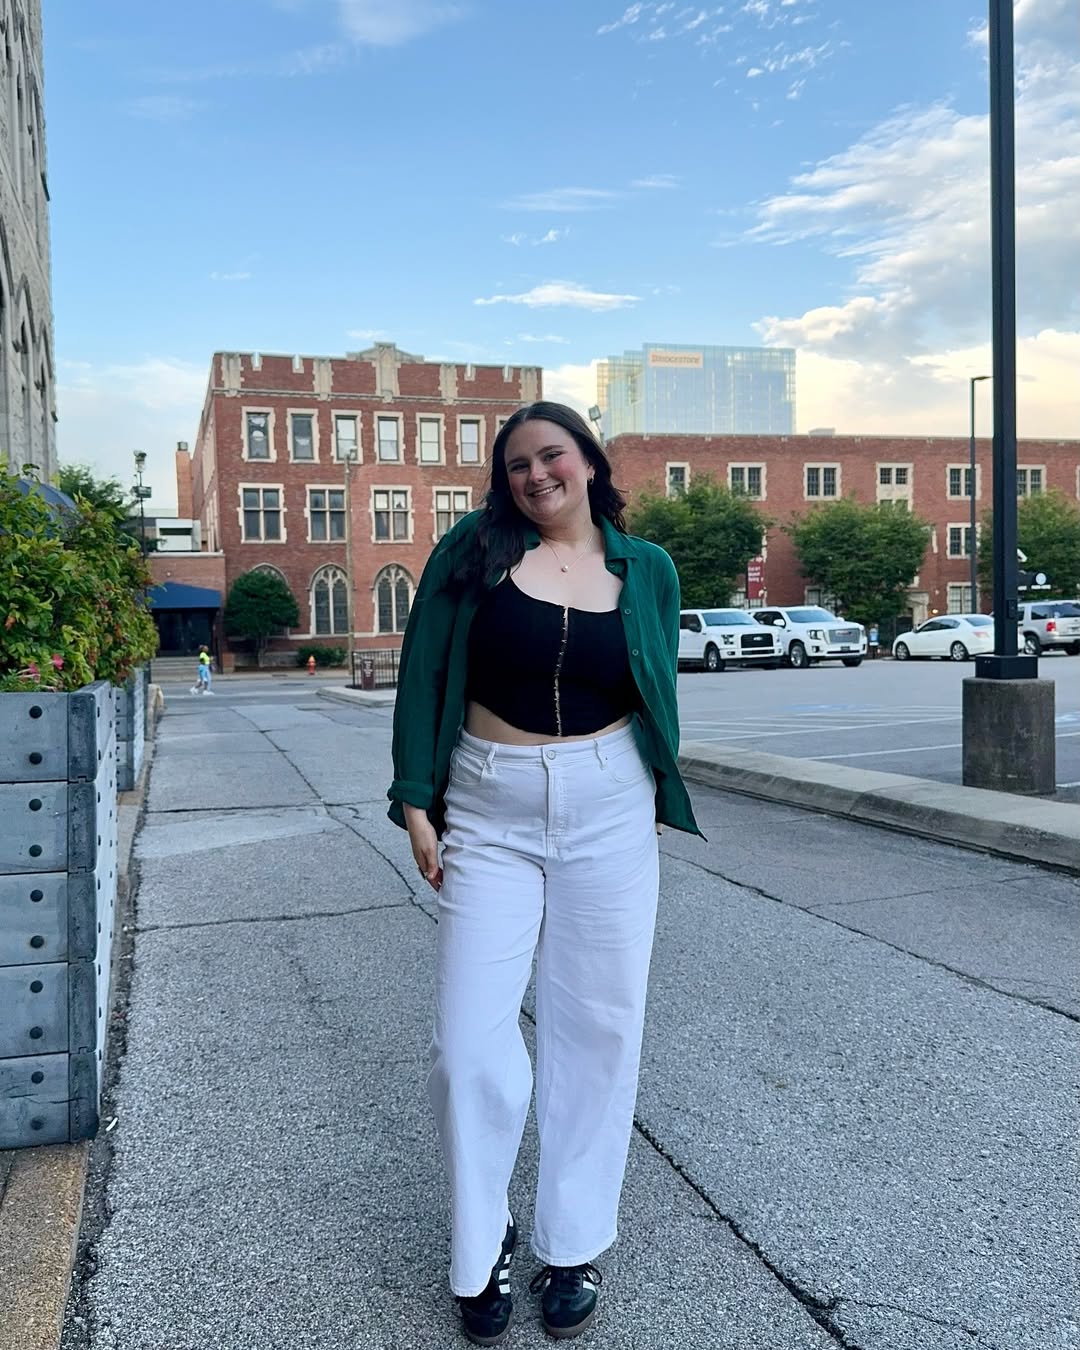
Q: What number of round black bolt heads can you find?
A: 10